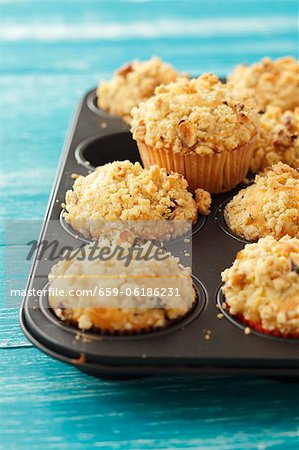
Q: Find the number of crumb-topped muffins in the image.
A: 8